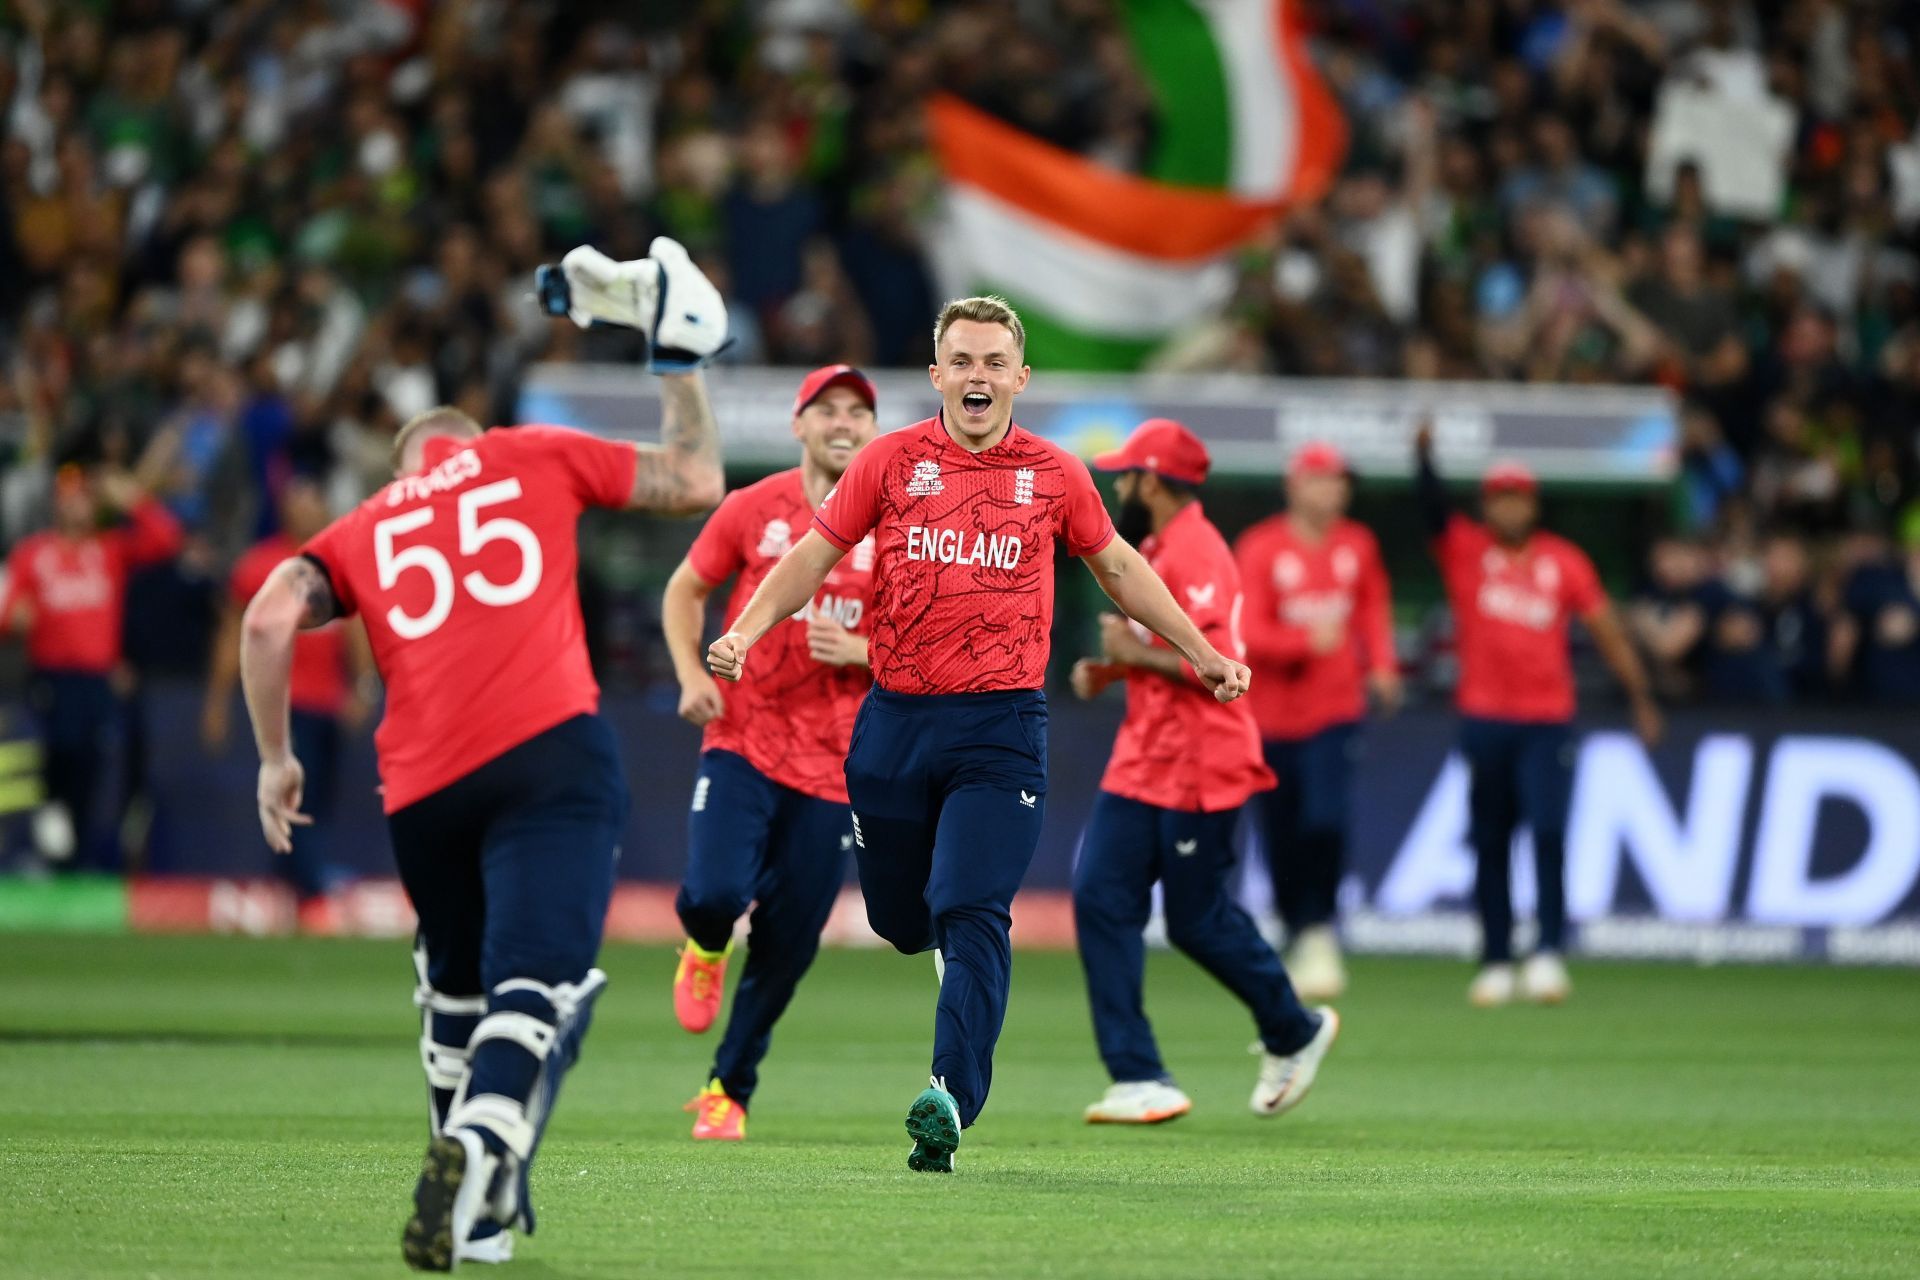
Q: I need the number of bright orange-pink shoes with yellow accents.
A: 2